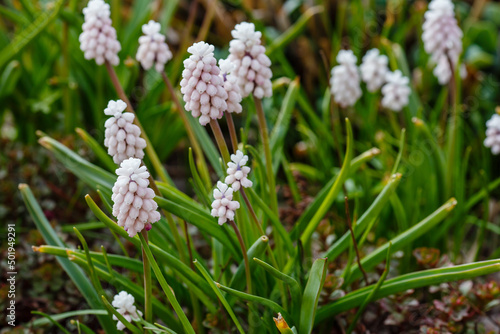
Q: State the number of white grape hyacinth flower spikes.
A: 15